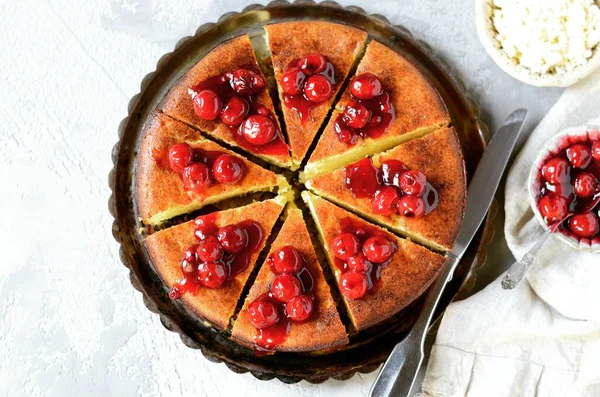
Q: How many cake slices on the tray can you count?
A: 8